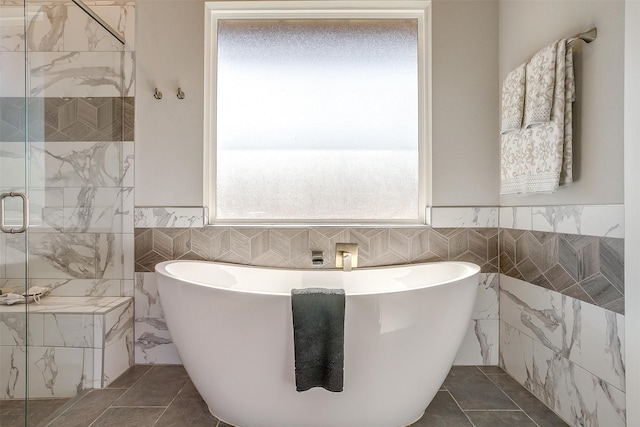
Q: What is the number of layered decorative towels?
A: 3